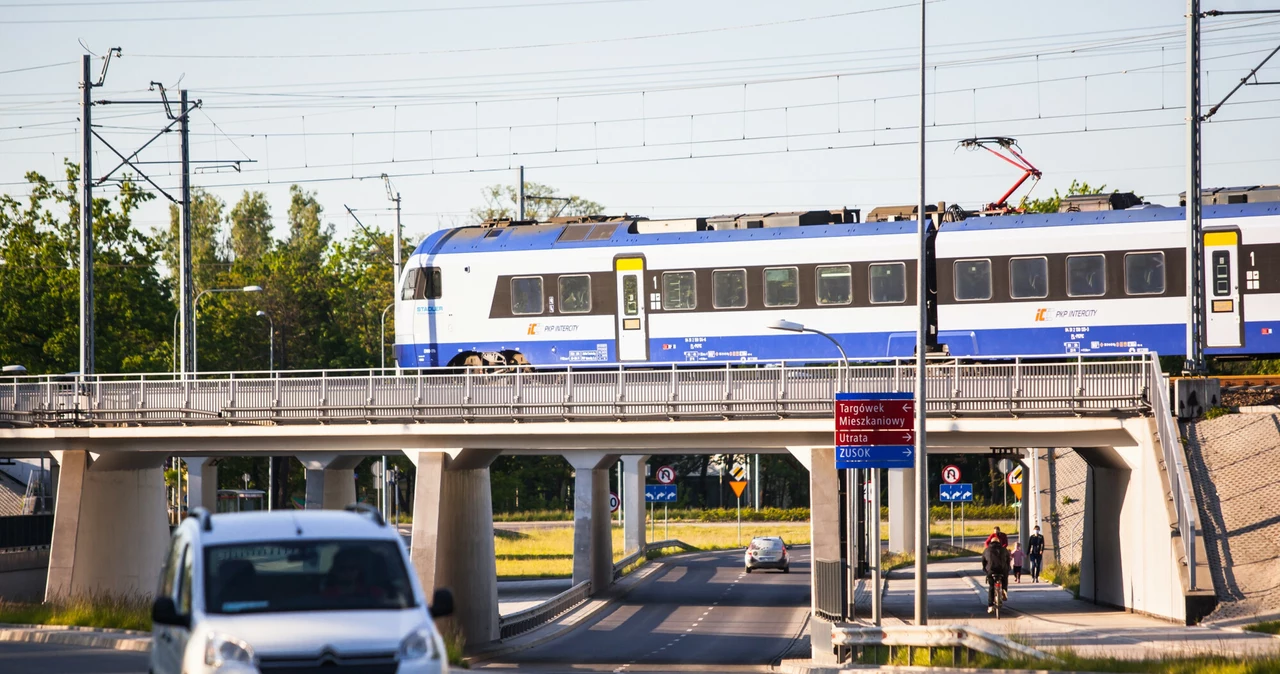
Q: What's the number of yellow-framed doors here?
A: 2